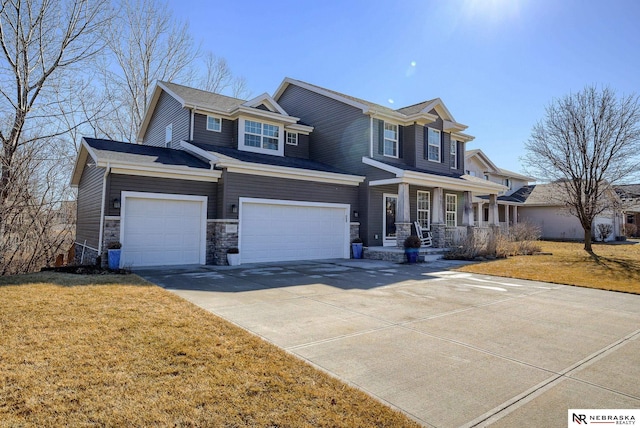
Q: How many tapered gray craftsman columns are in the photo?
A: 4